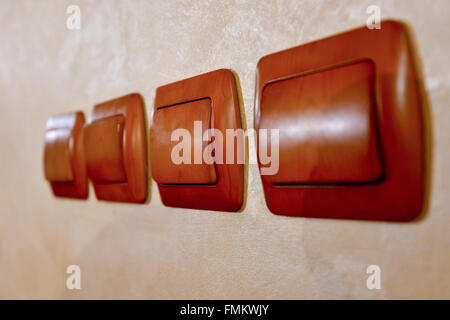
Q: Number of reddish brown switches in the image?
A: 4